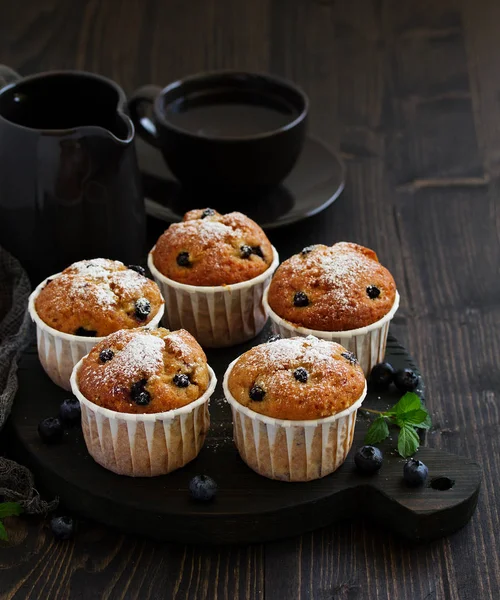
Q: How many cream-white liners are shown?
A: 5